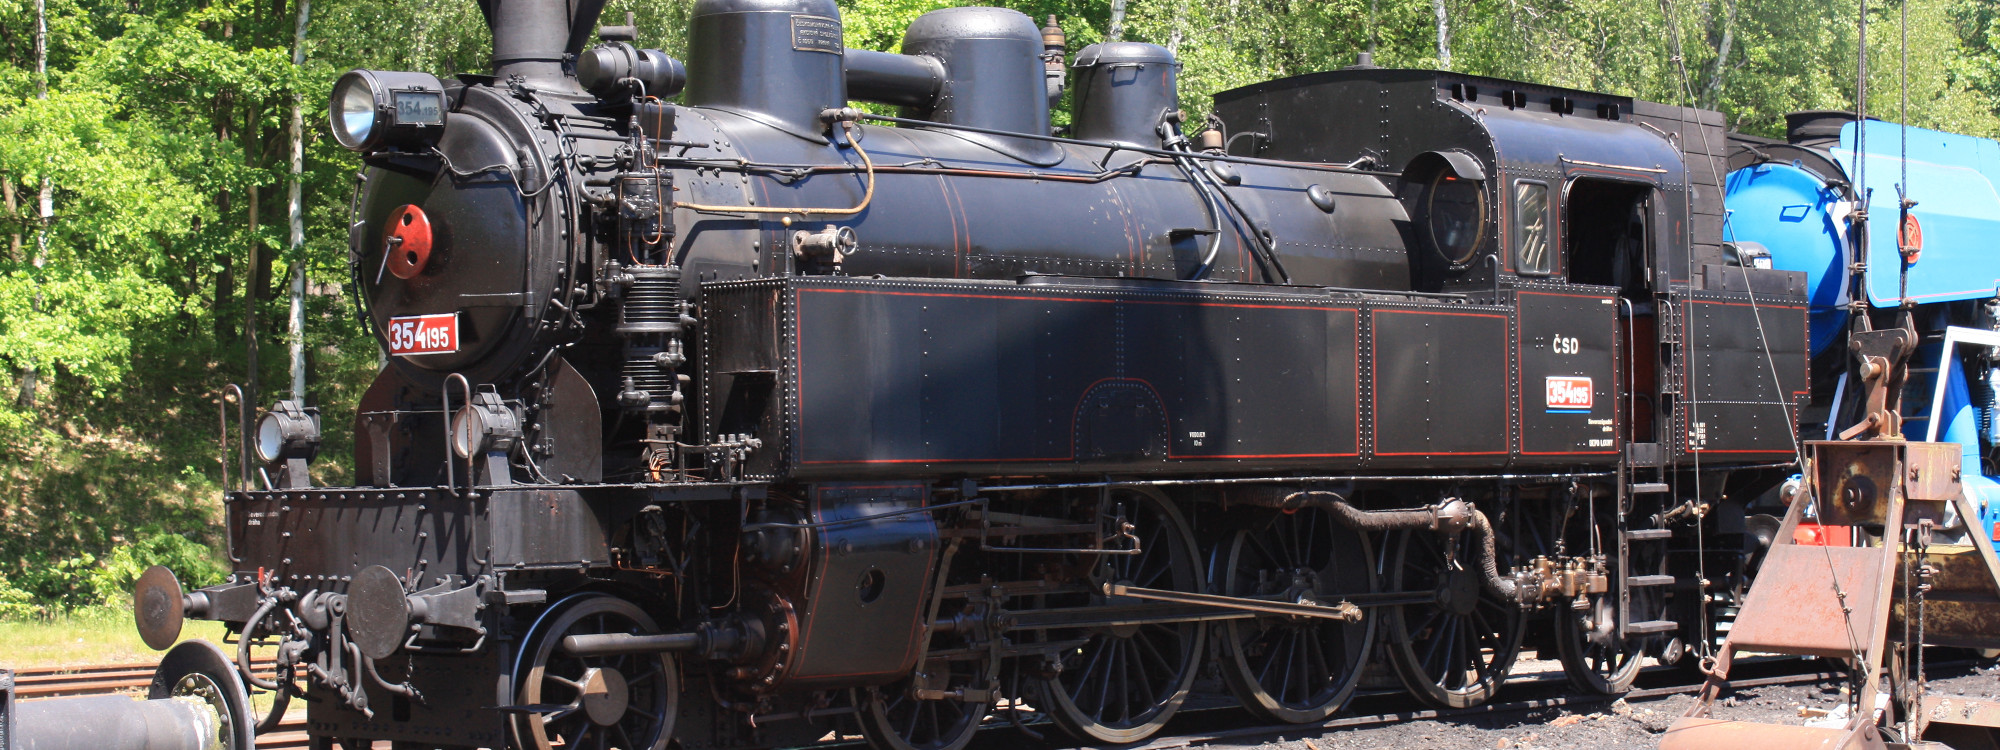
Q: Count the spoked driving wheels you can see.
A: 3